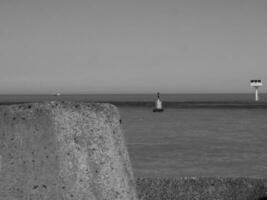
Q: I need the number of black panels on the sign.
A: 3